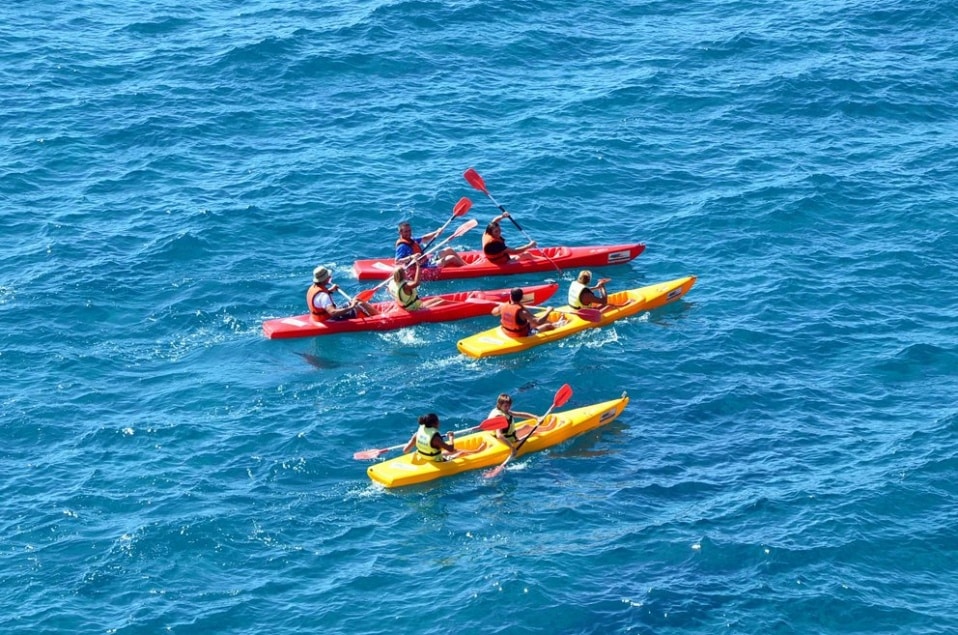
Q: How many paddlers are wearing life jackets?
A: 8